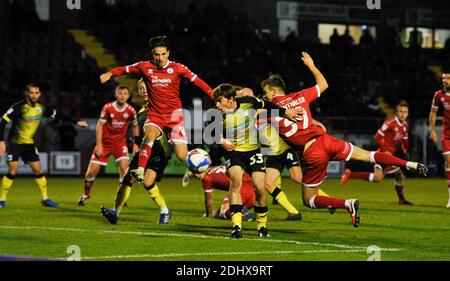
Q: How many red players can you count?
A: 6